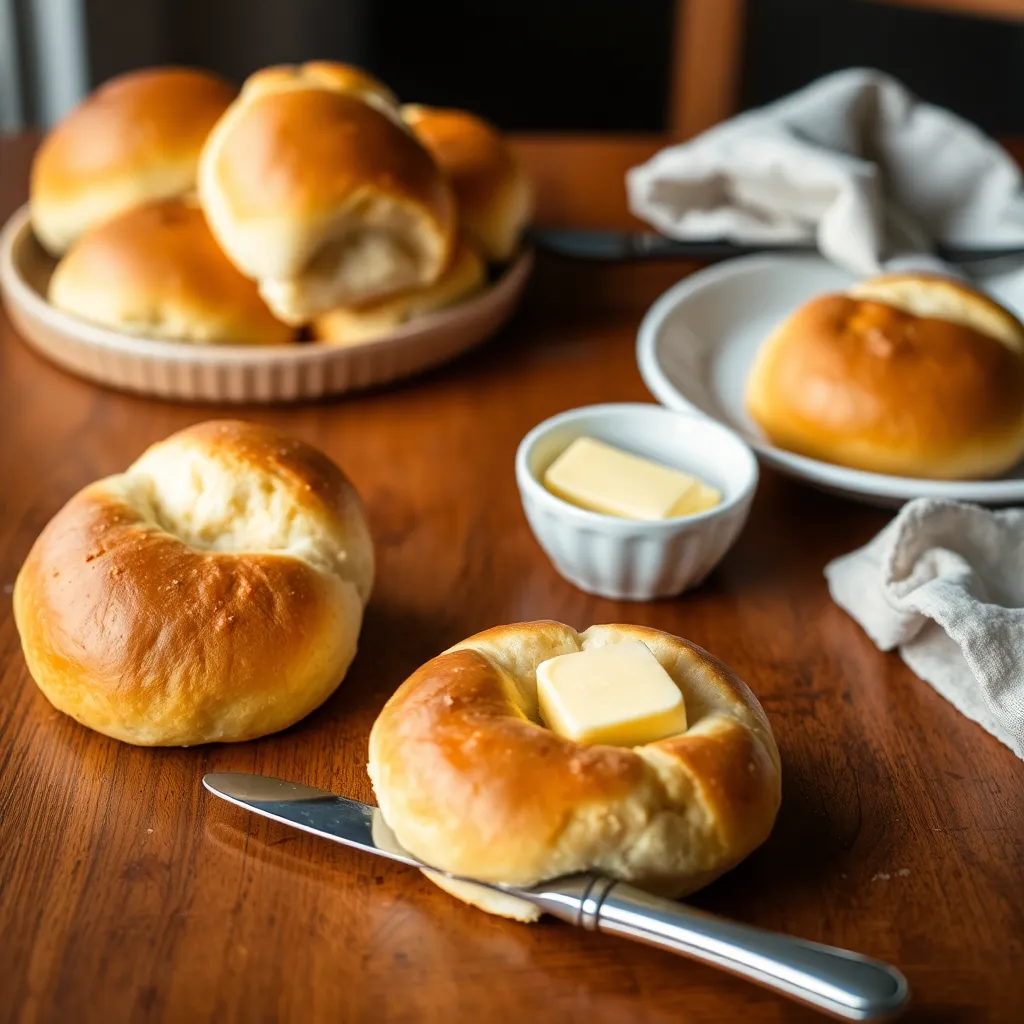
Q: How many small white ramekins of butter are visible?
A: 1